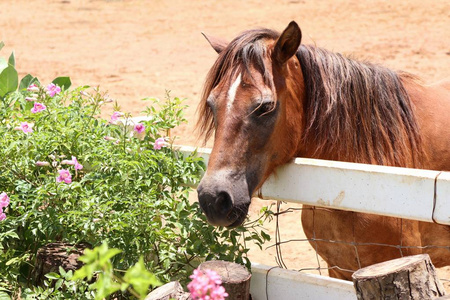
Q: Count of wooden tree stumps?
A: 4